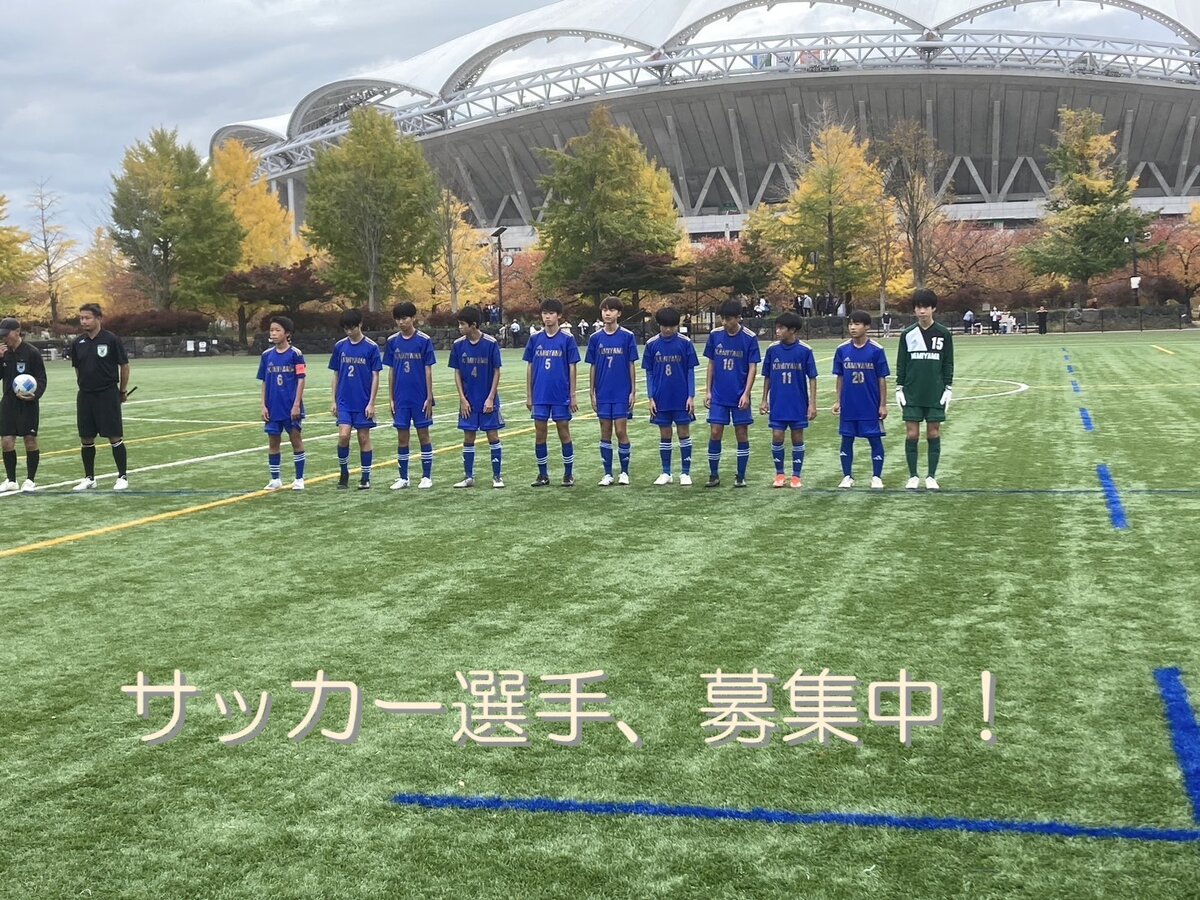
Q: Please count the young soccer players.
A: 11